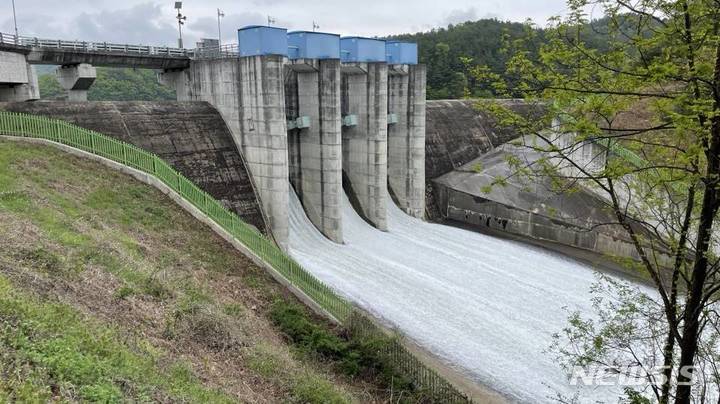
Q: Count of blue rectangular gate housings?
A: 4